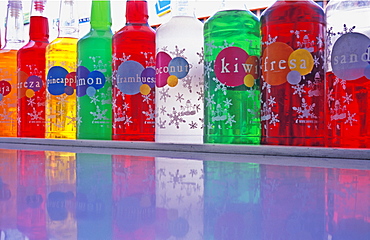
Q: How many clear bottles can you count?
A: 1